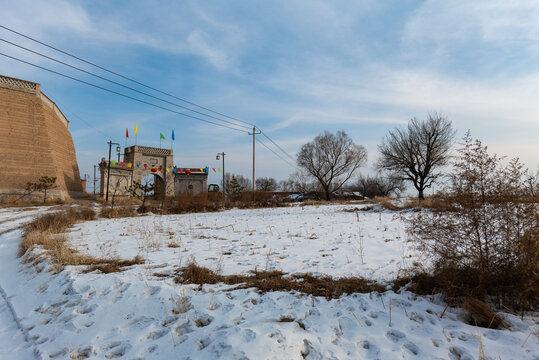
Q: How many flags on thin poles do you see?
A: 4